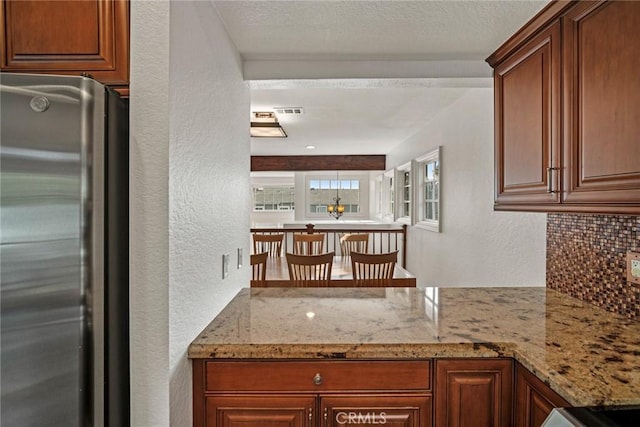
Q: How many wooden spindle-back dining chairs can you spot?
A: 6